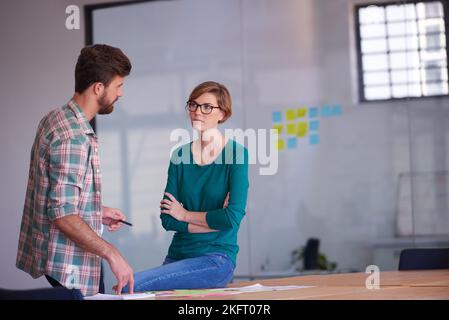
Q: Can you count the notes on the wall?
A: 13